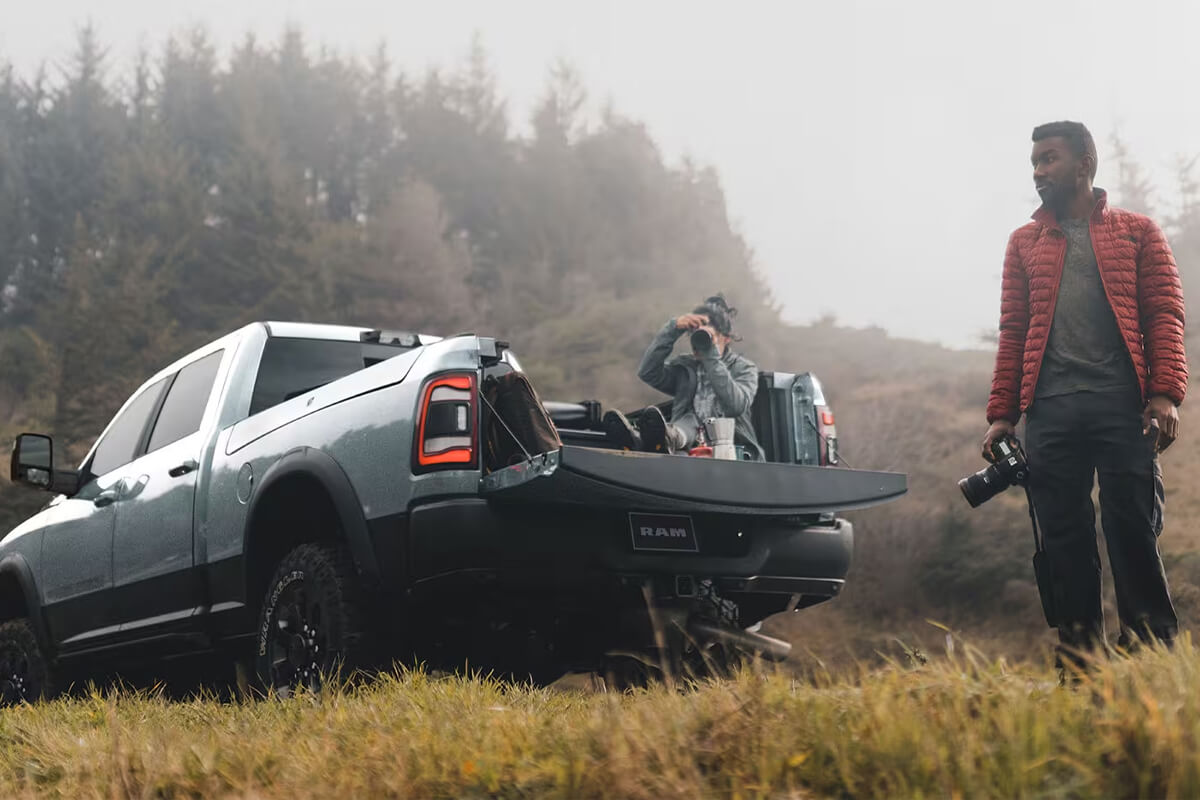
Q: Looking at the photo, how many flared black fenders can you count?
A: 2